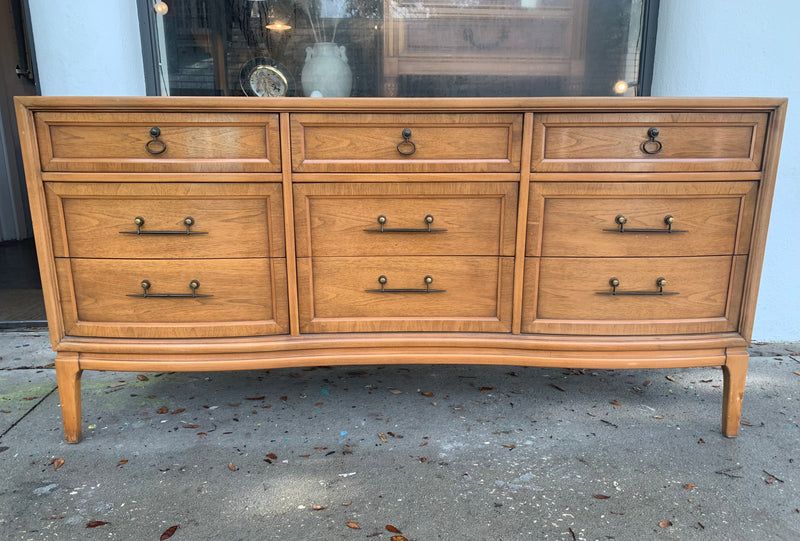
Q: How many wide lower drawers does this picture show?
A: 6